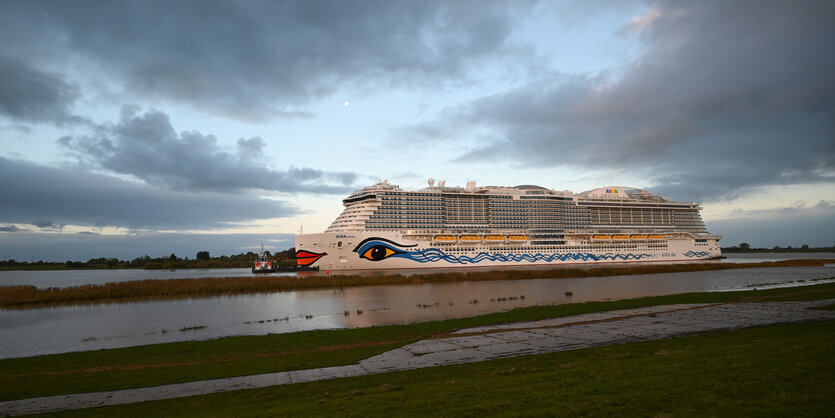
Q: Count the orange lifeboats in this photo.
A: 8